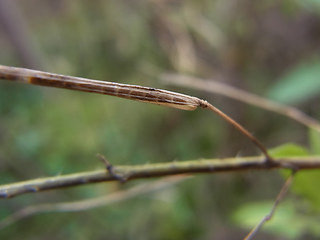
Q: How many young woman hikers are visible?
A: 0